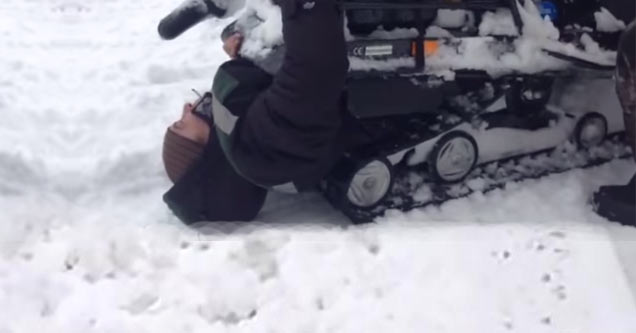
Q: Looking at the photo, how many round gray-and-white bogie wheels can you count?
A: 3